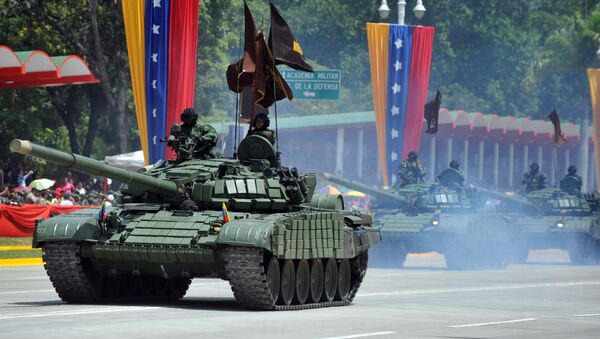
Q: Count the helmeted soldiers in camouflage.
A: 6